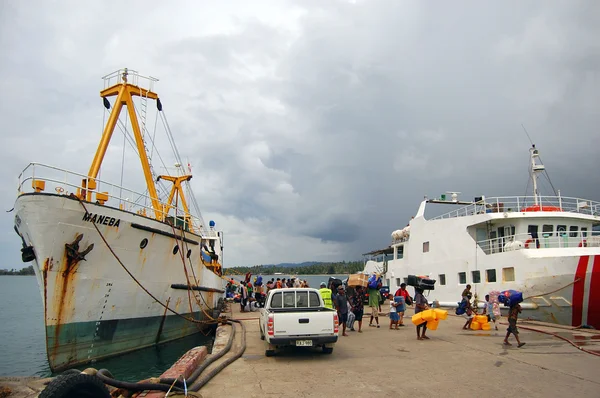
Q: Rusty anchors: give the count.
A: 1